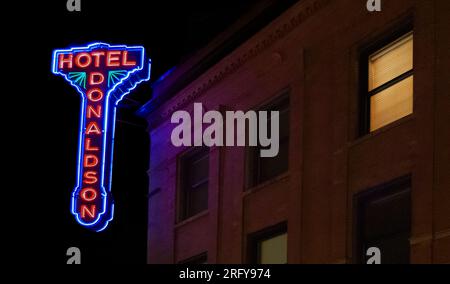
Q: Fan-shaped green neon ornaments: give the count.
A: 2